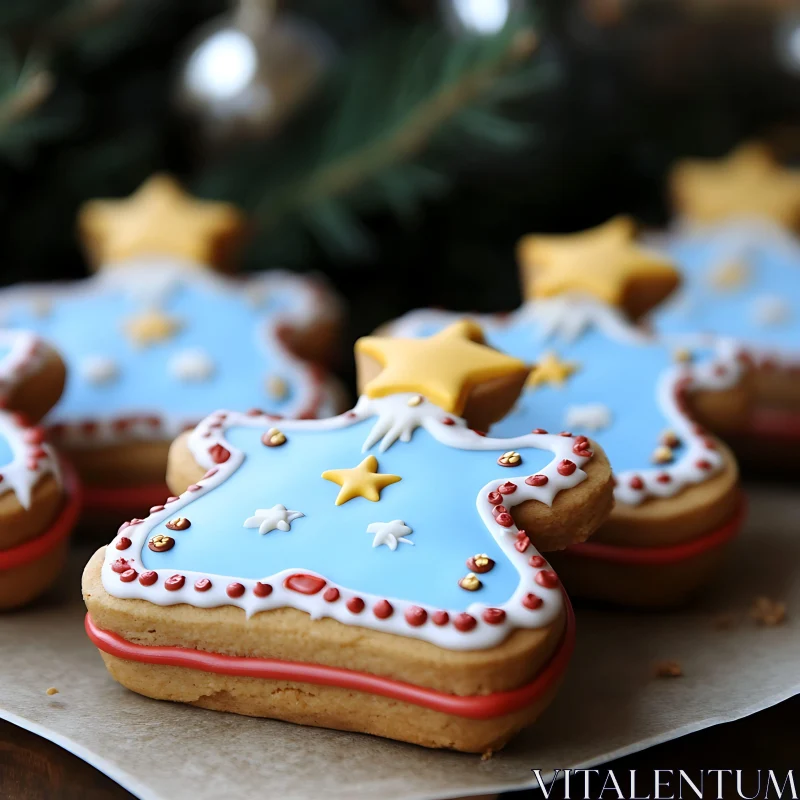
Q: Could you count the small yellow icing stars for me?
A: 4